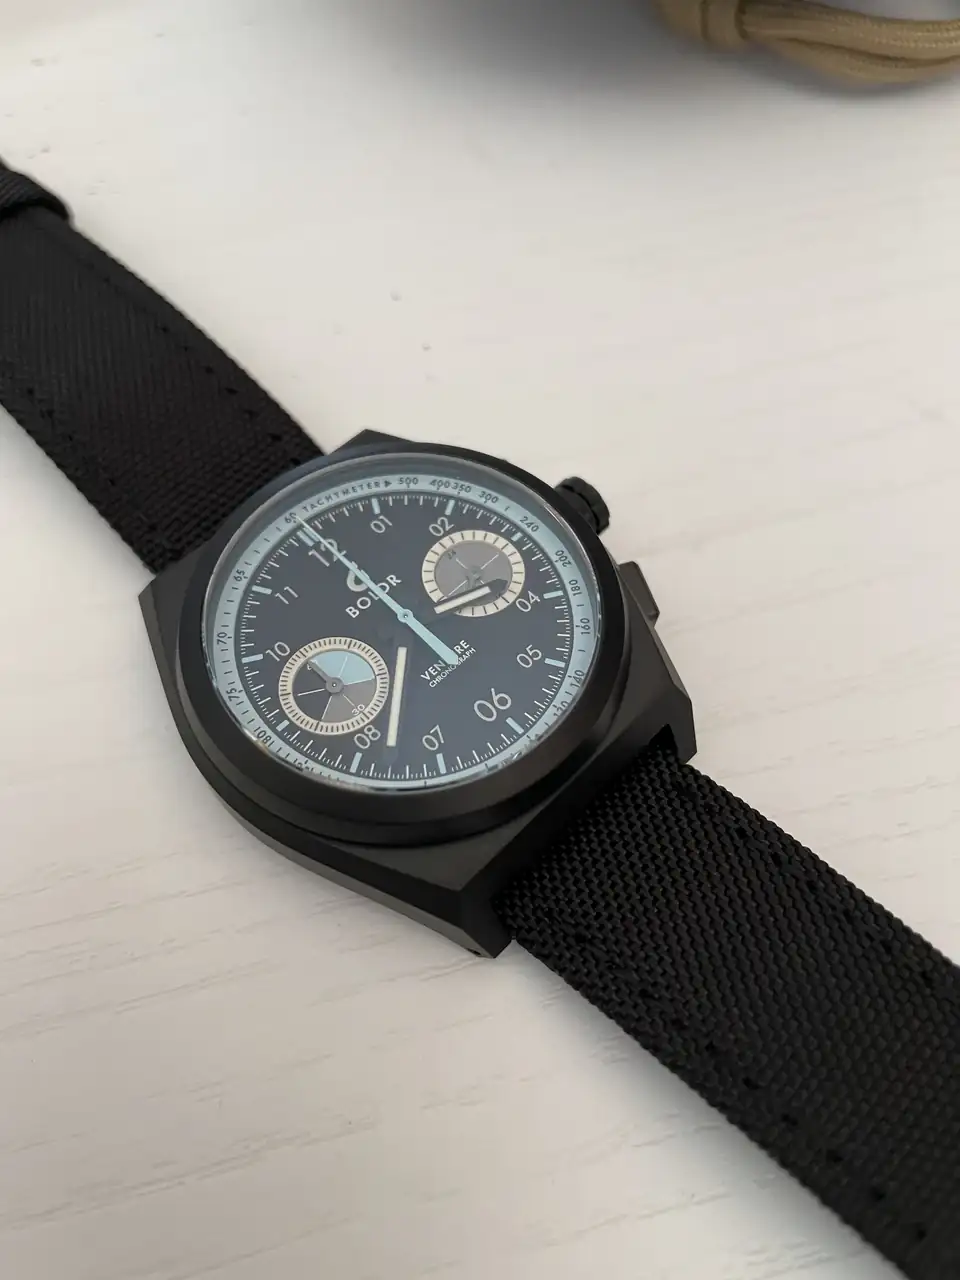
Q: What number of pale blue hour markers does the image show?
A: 12